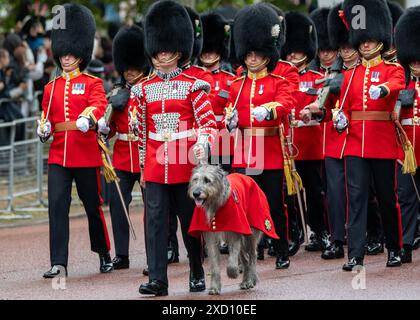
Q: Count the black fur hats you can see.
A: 13